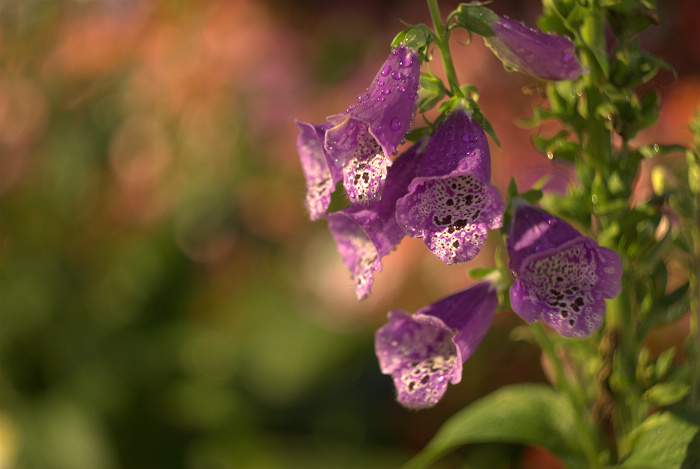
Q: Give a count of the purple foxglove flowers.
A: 7